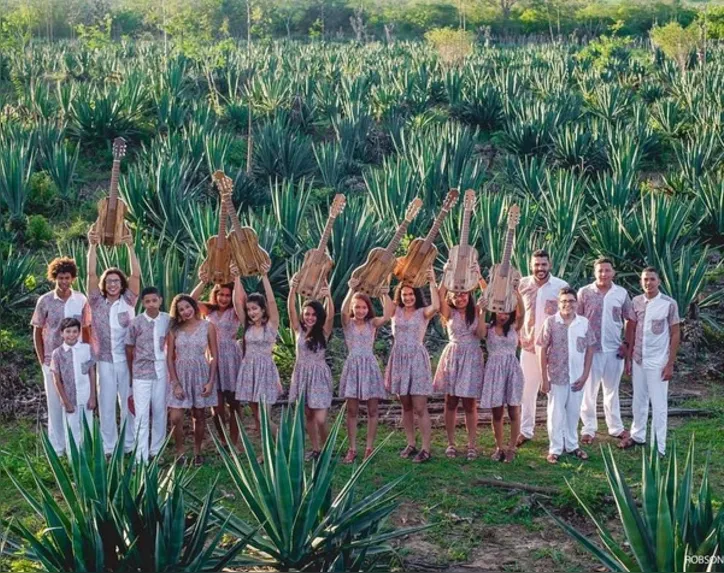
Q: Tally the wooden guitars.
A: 8